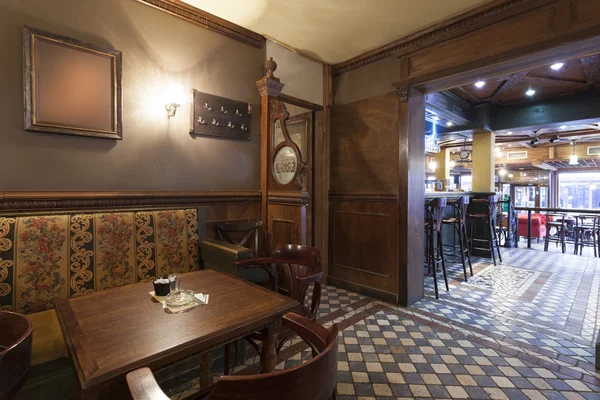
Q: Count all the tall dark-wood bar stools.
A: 3